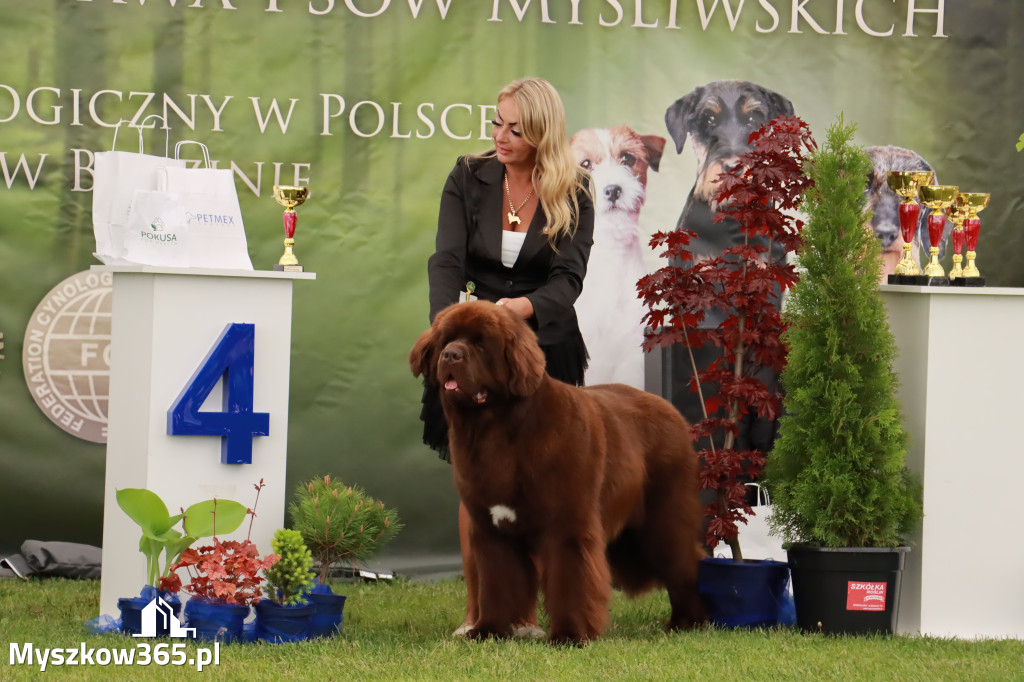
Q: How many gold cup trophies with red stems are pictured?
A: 5